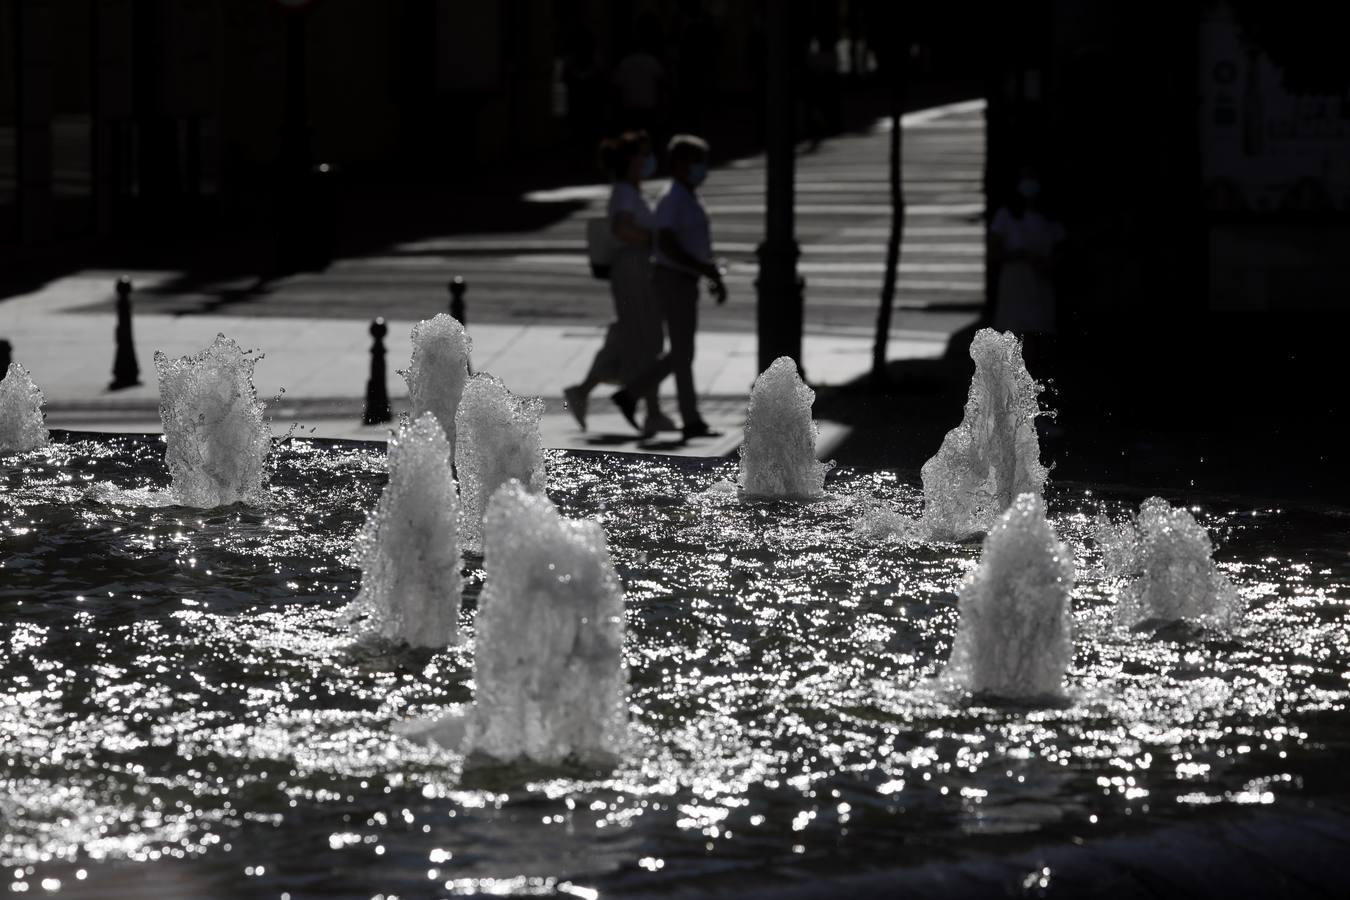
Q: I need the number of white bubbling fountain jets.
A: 10